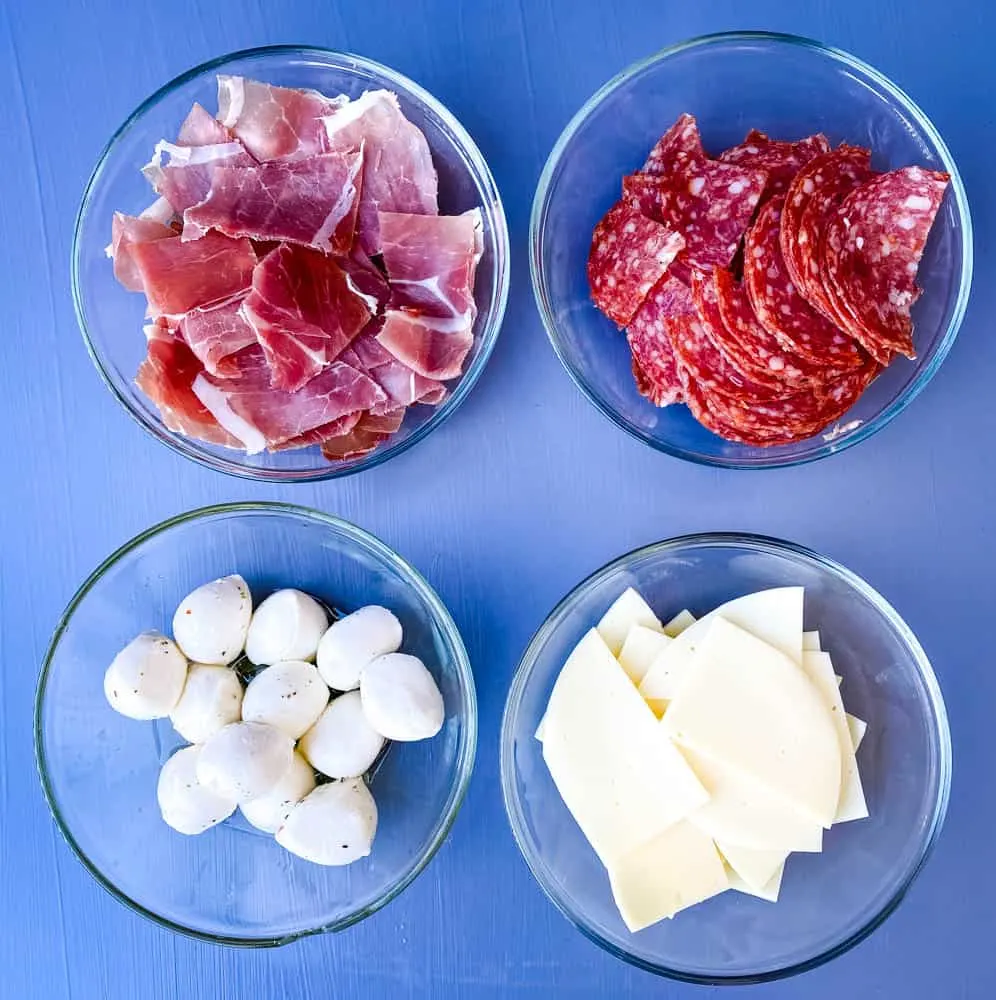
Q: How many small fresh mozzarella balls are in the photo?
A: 12